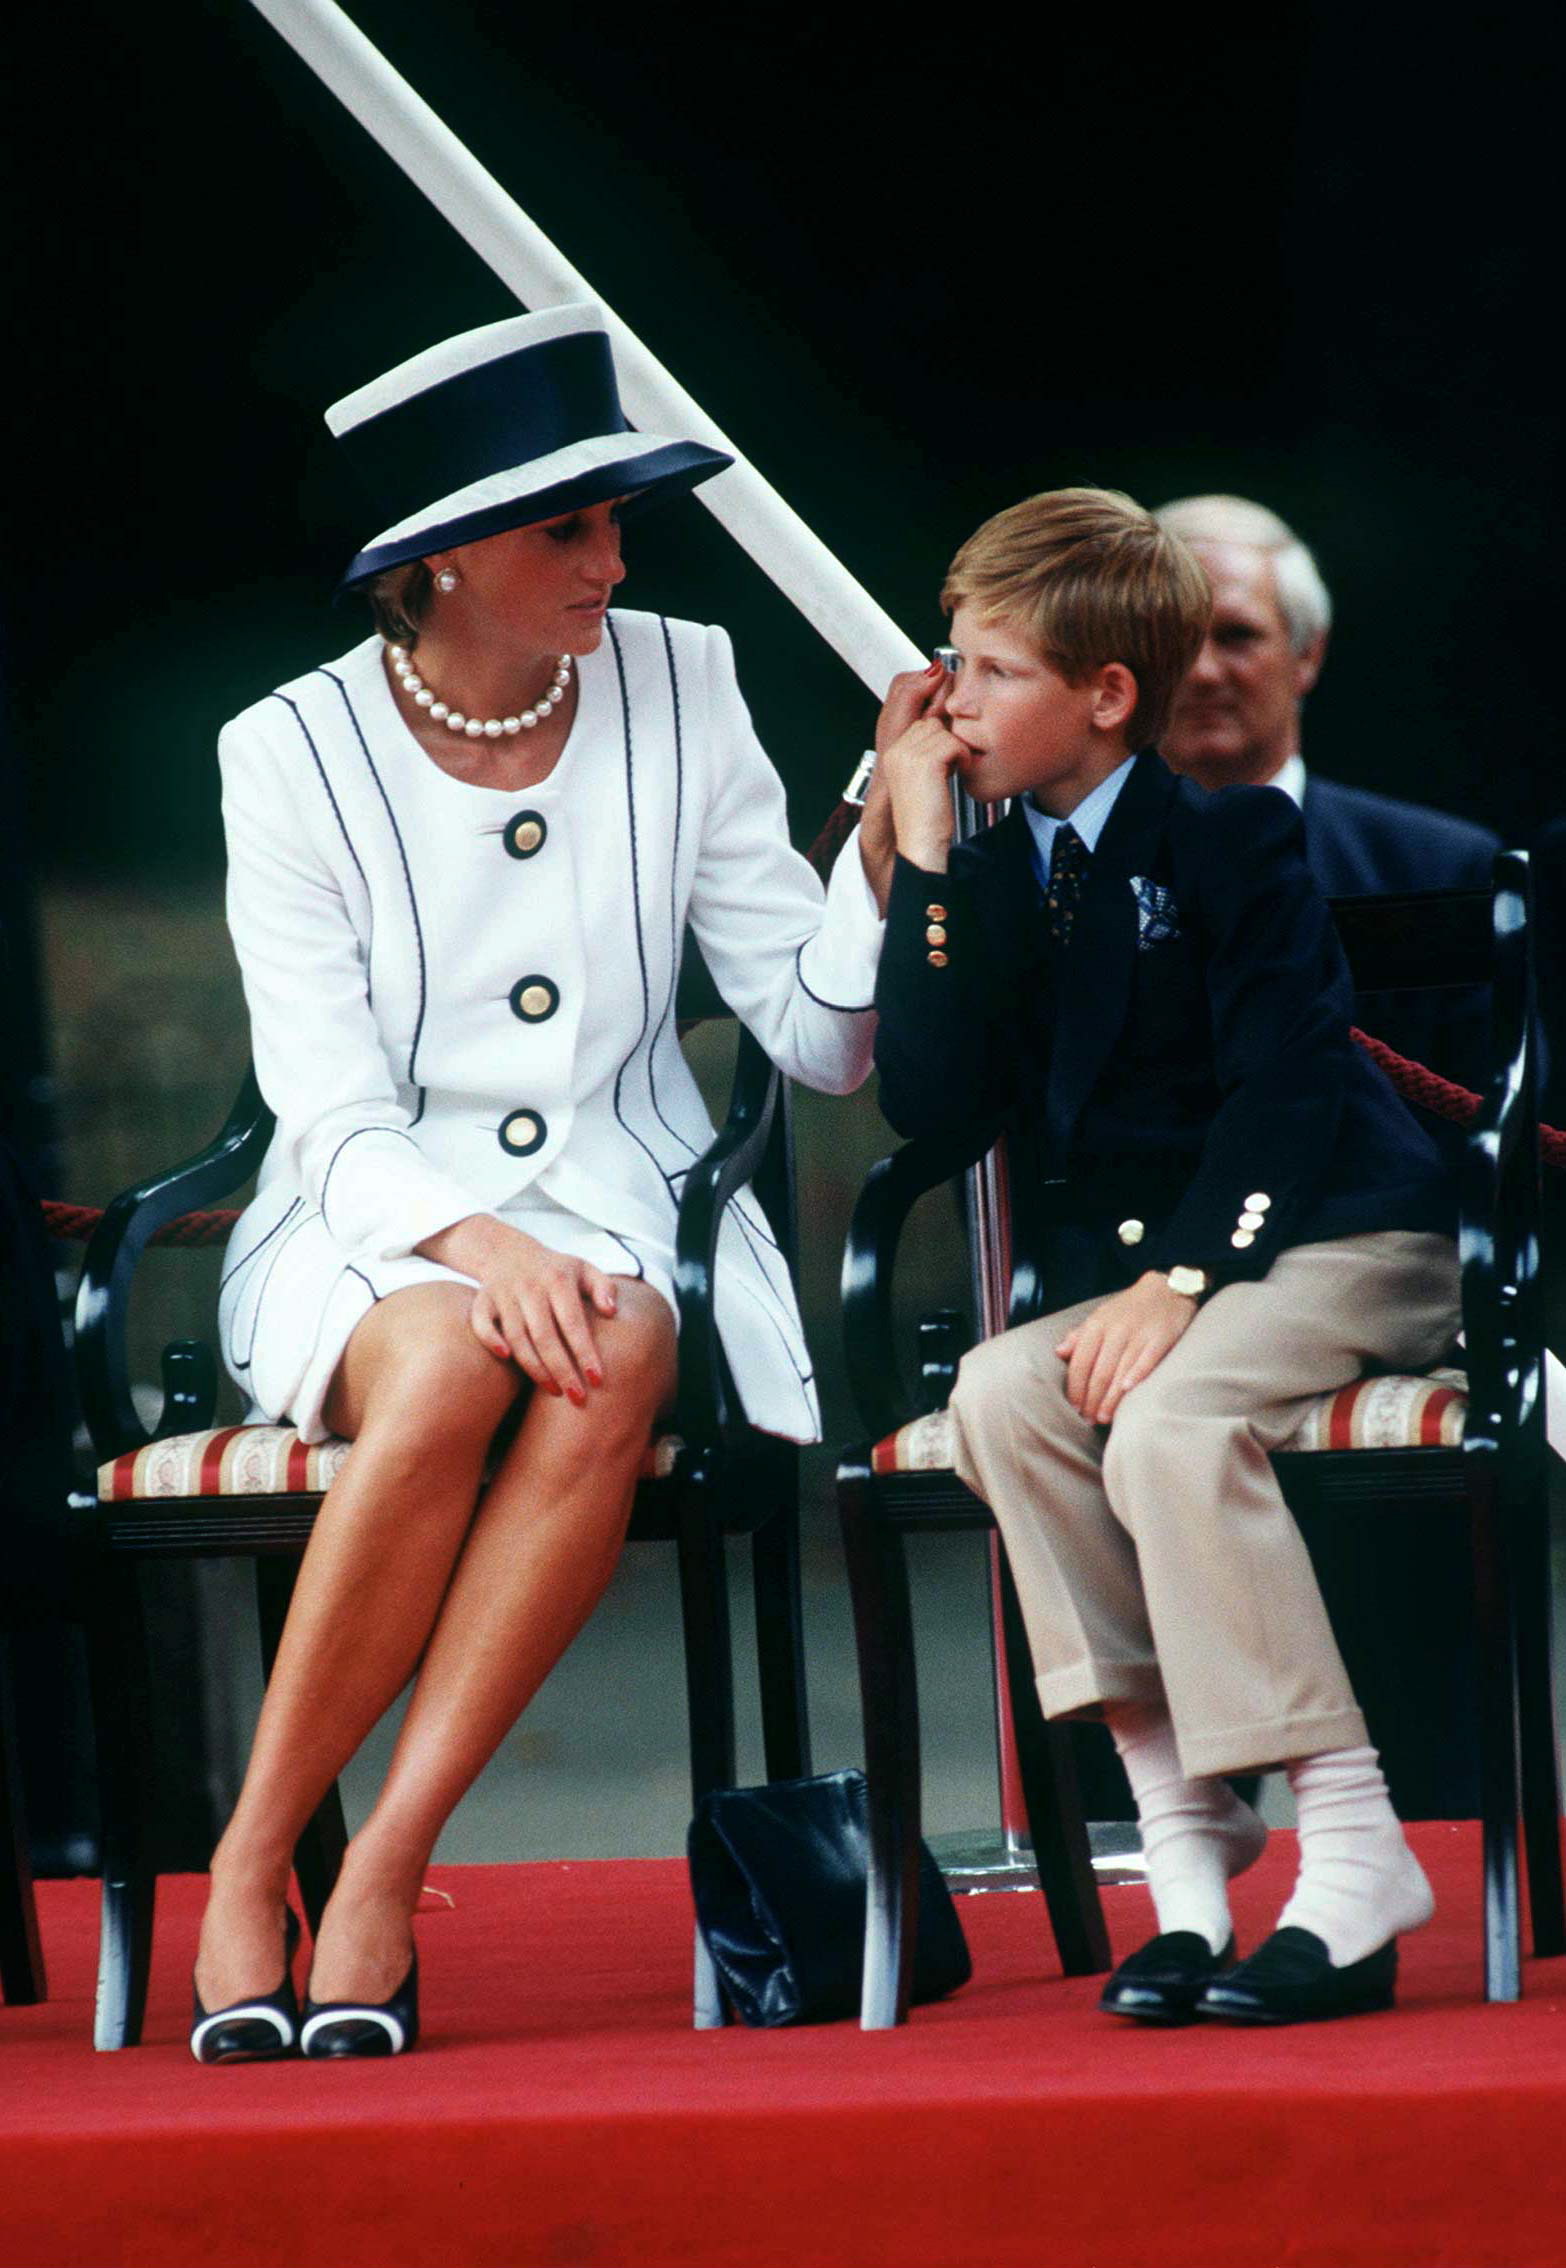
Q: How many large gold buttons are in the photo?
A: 3